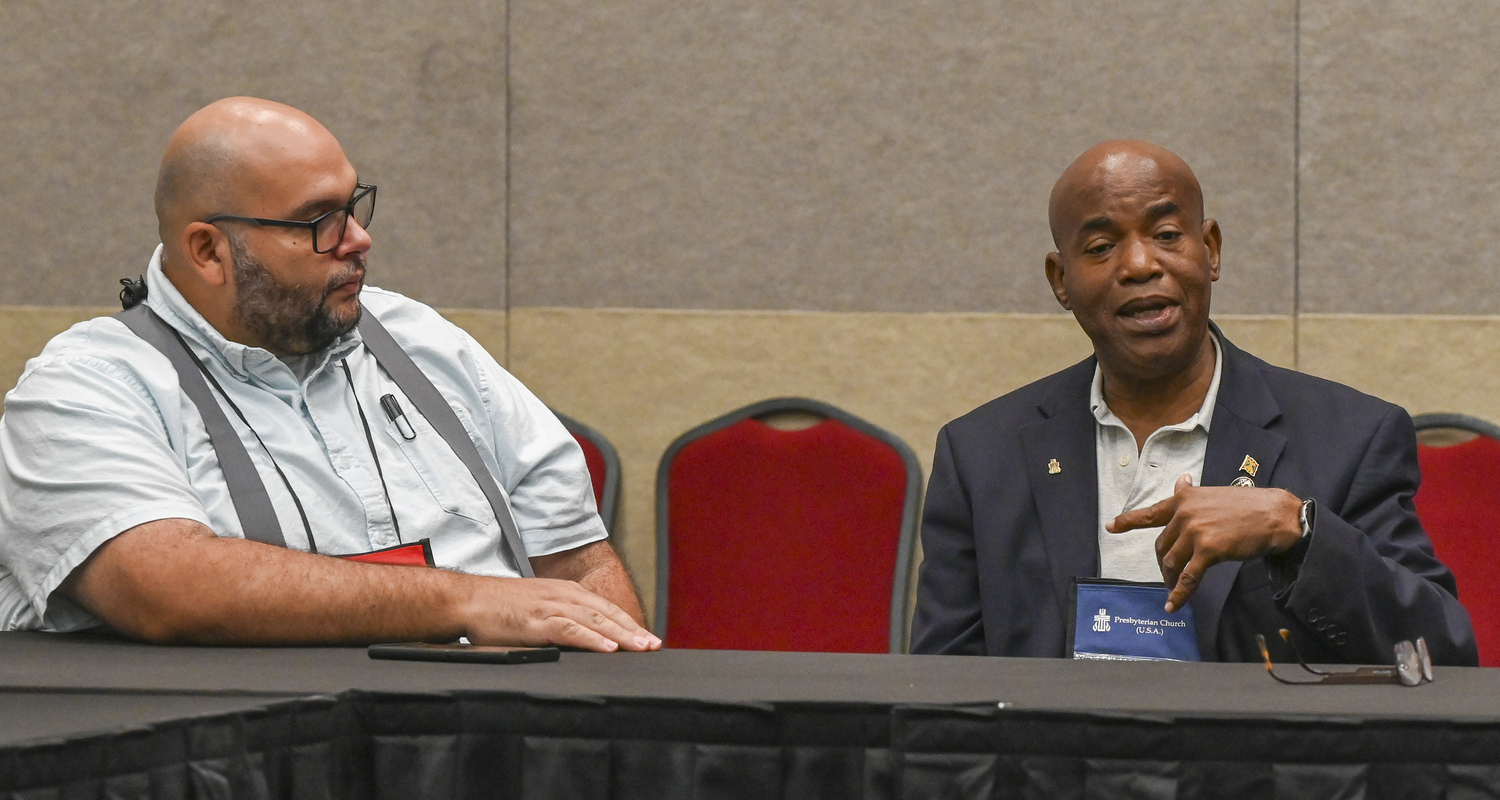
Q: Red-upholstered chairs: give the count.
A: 3